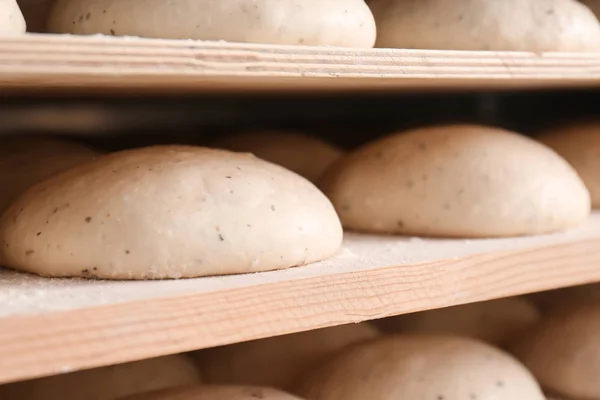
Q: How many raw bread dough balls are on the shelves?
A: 14